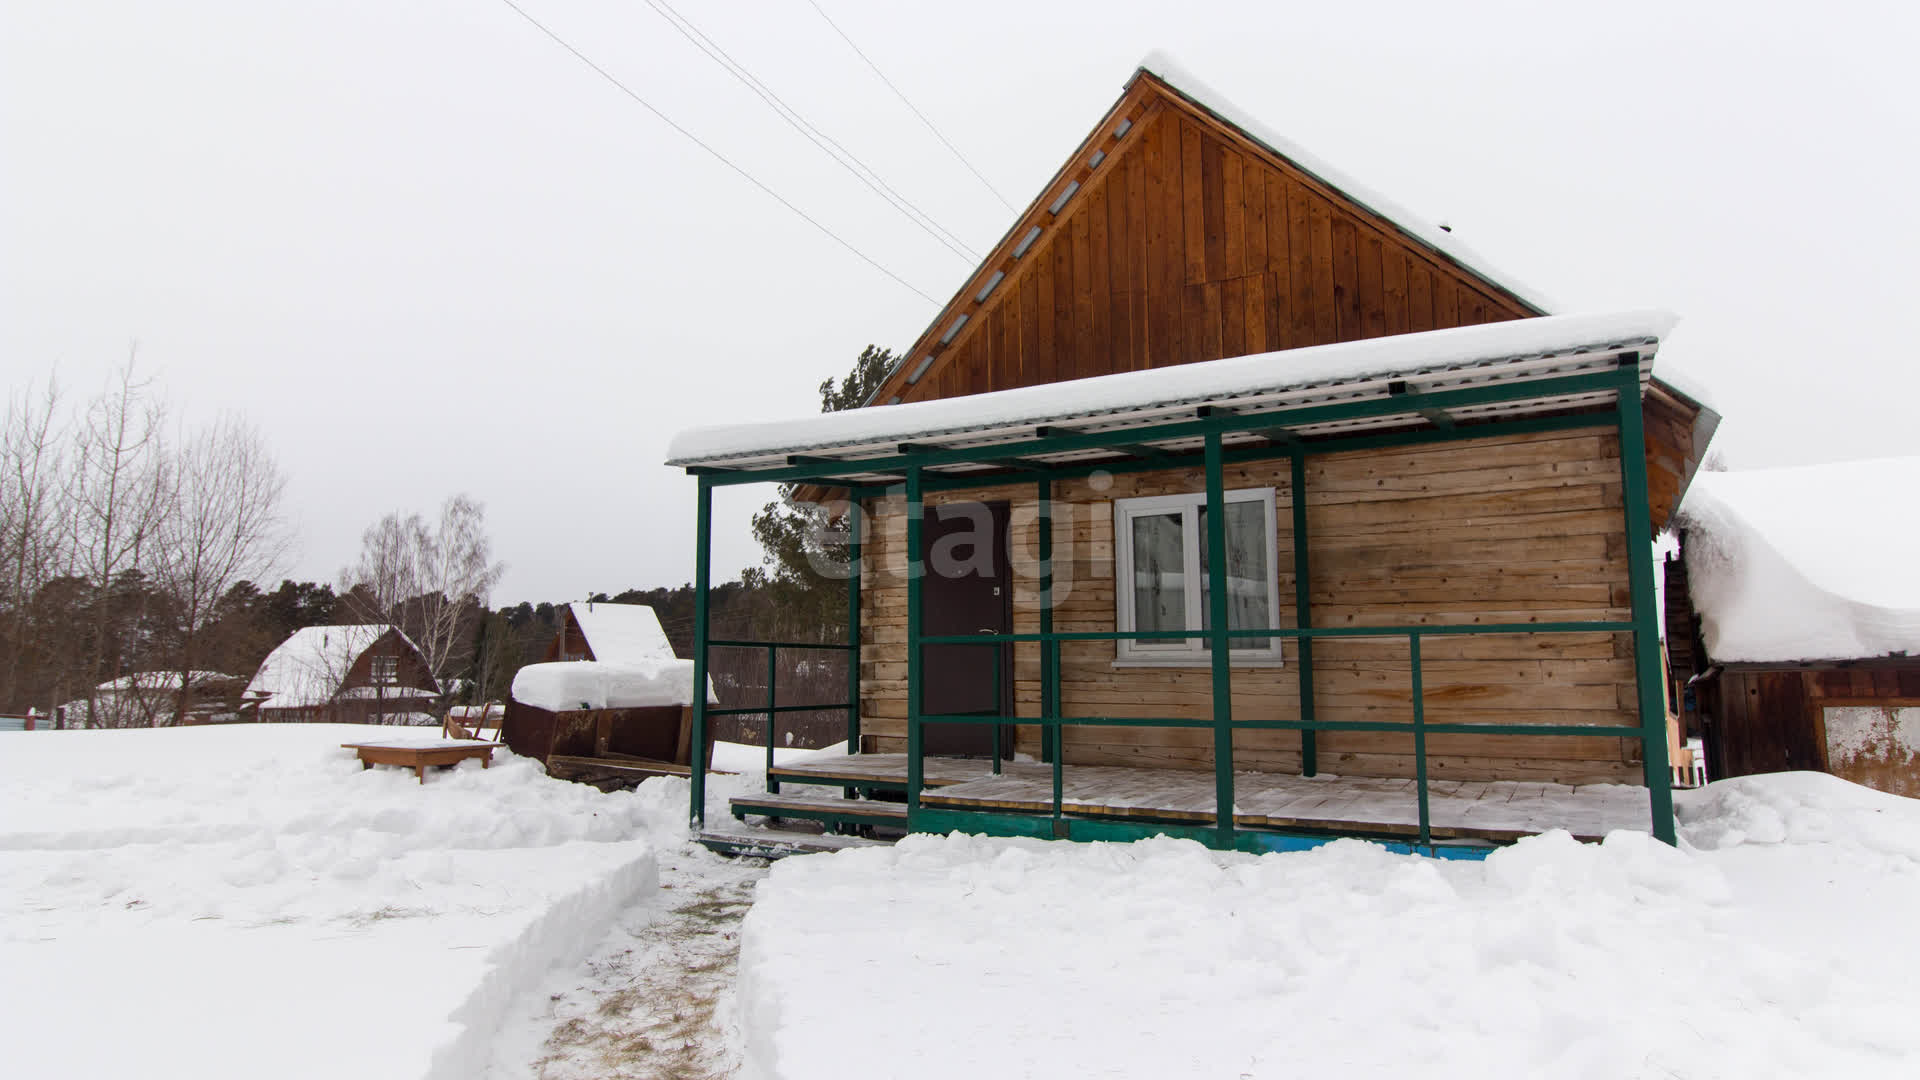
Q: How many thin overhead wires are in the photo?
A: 4